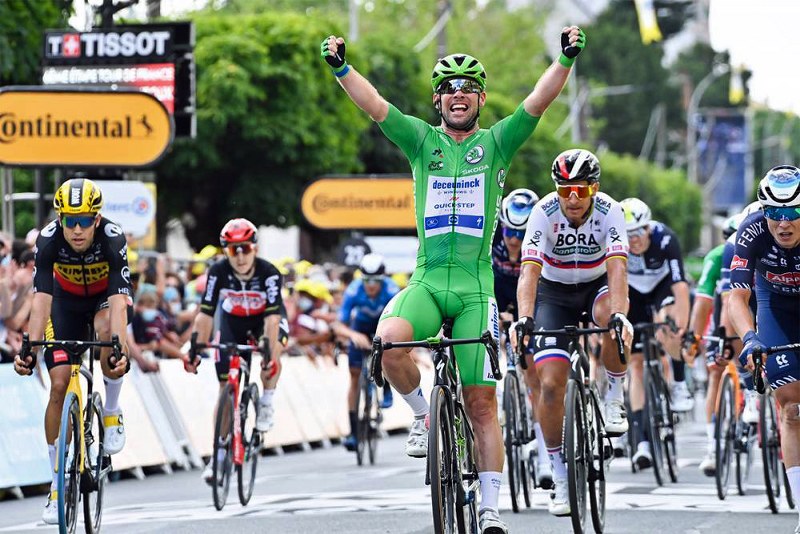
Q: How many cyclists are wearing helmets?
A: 10